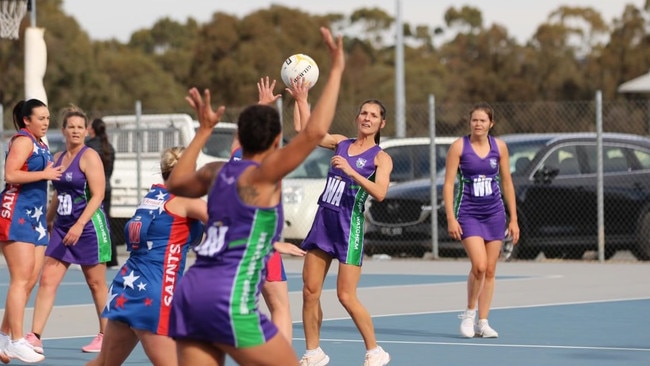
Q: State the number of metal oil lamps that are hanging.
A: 0